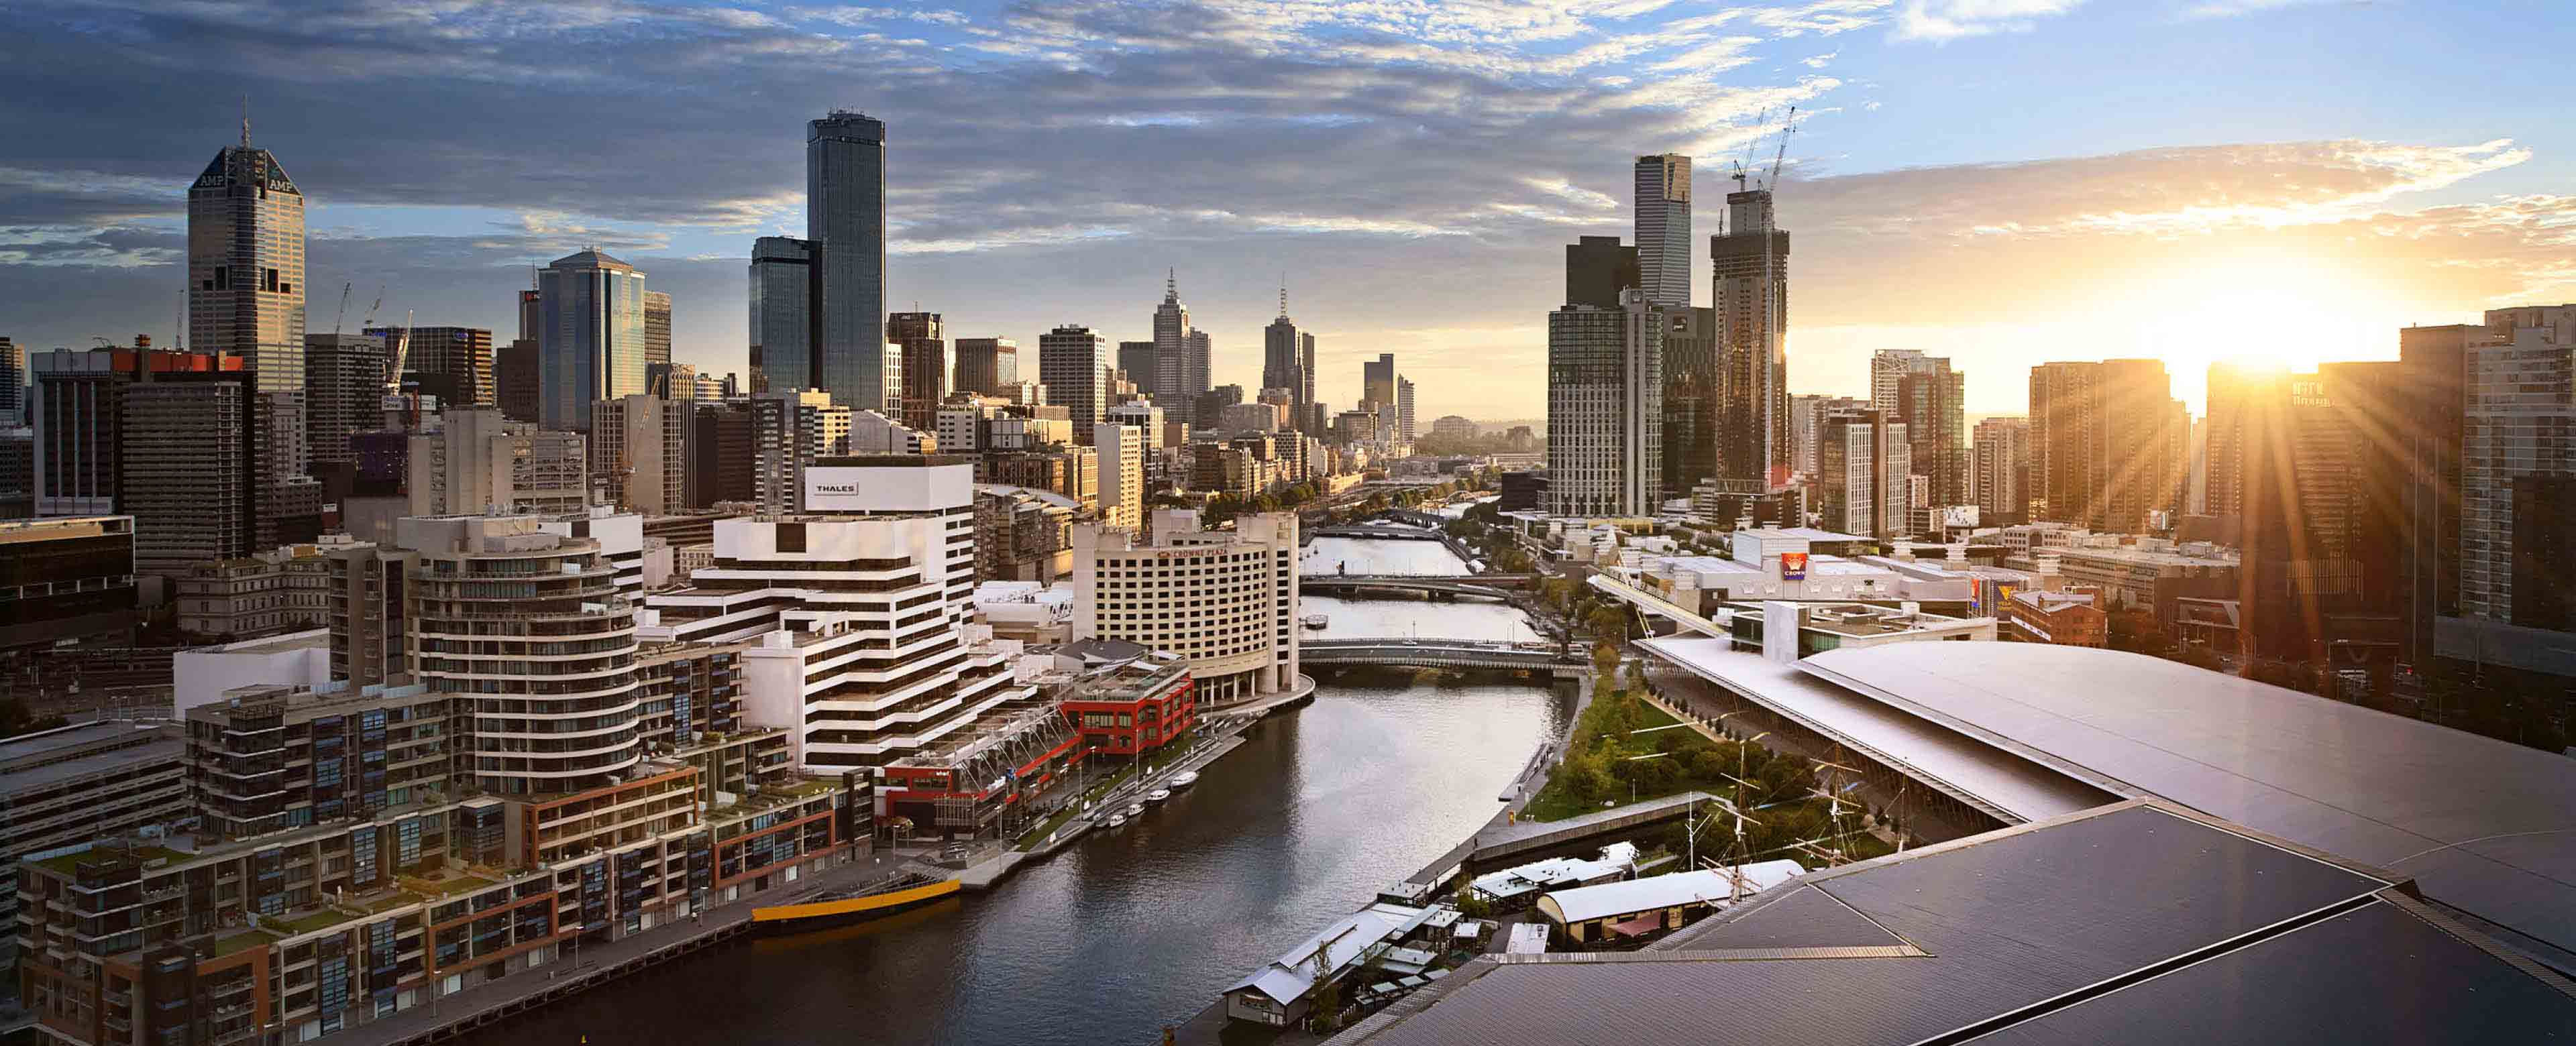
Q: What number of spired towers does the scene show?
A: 3